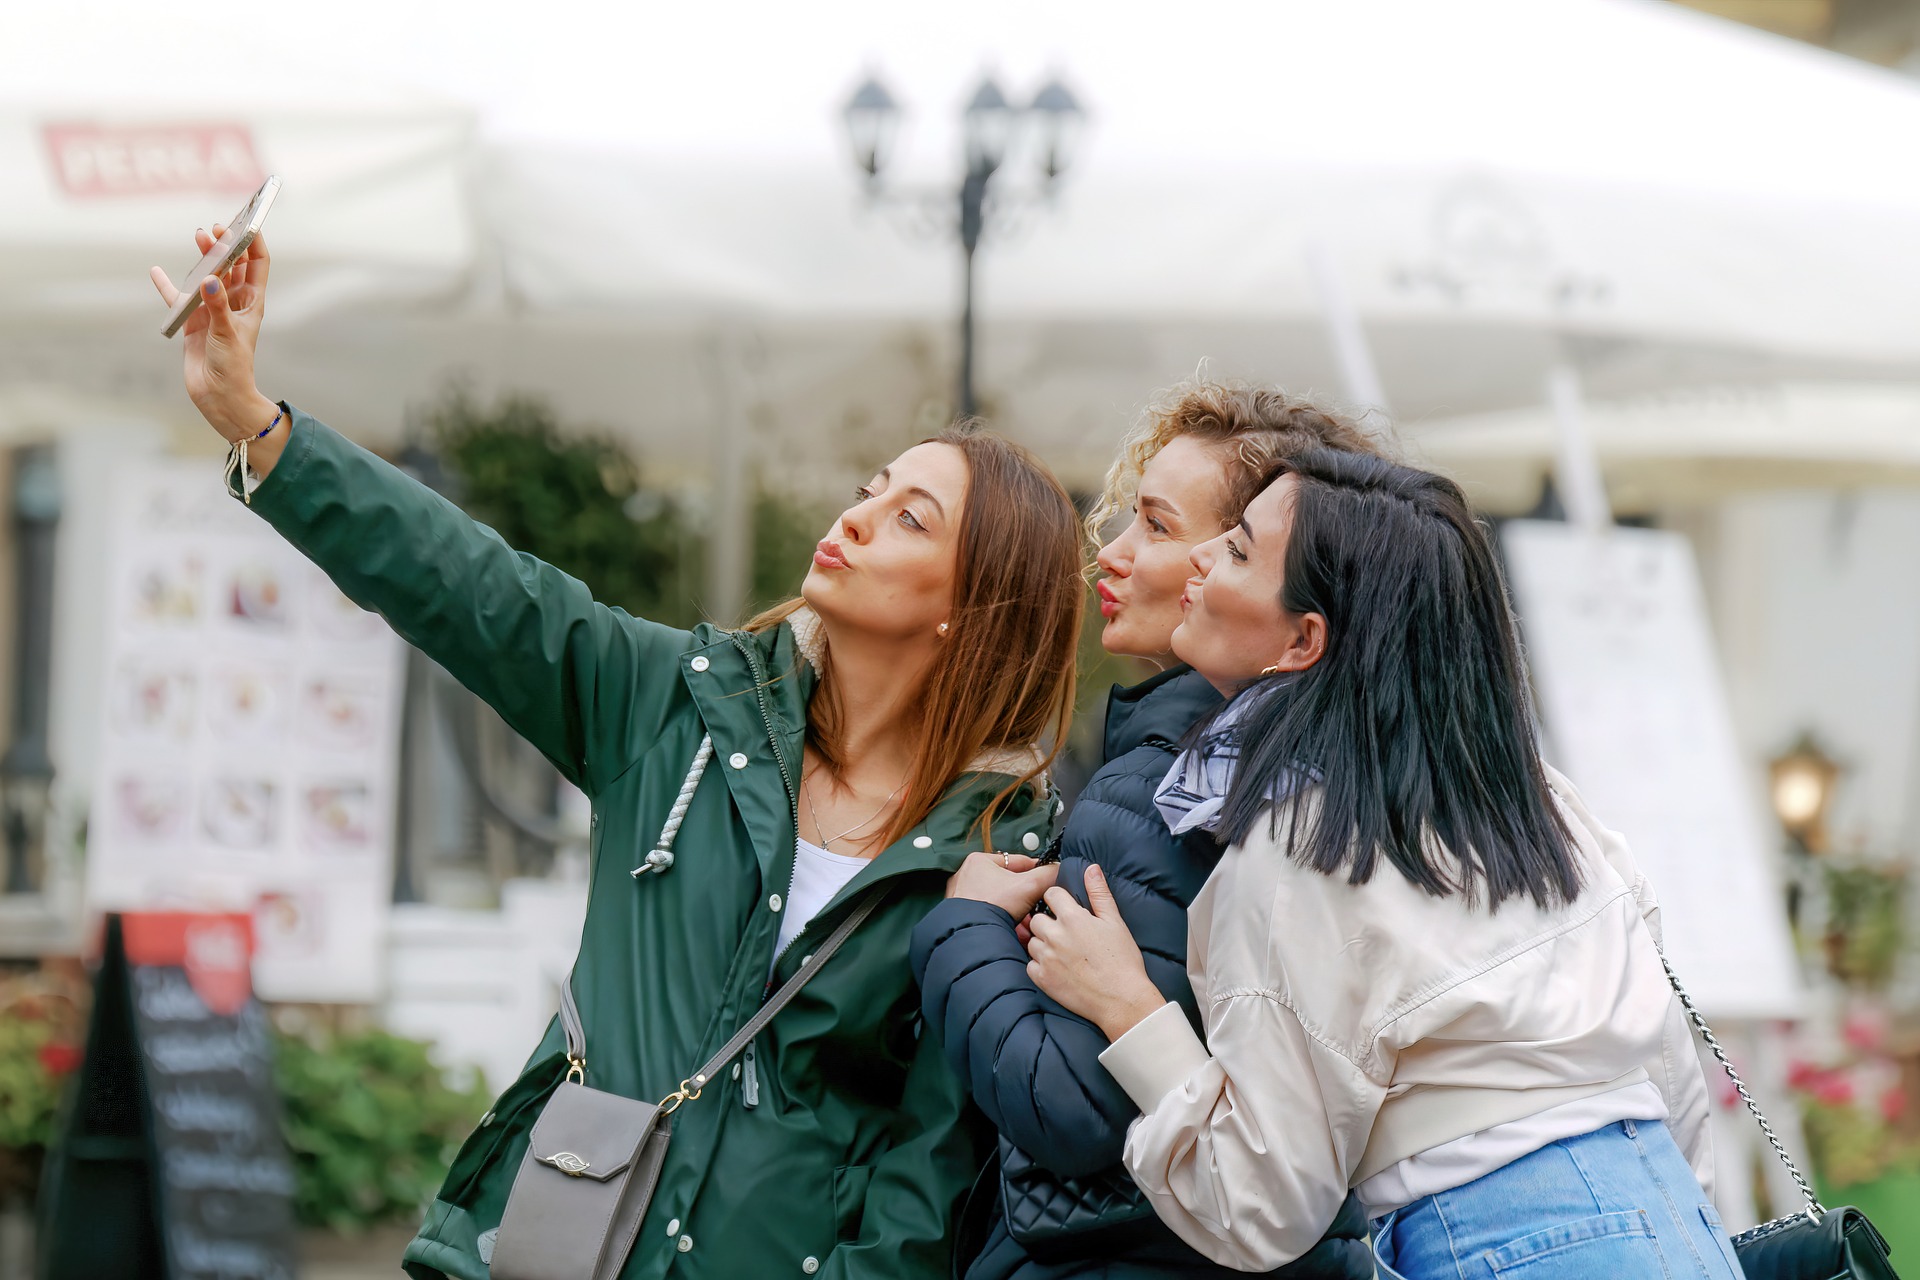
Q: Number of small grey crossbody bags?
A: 1